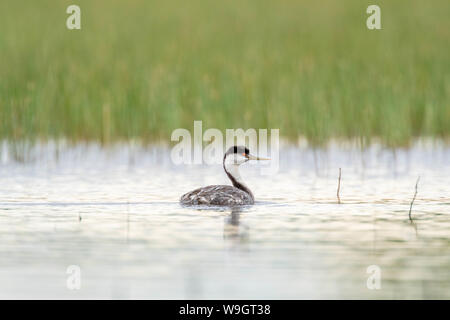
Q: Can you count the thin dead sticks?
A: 2